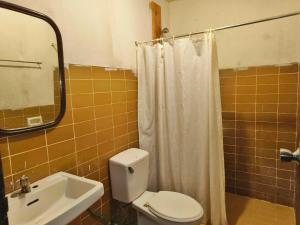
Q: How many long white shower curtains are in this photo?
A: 1